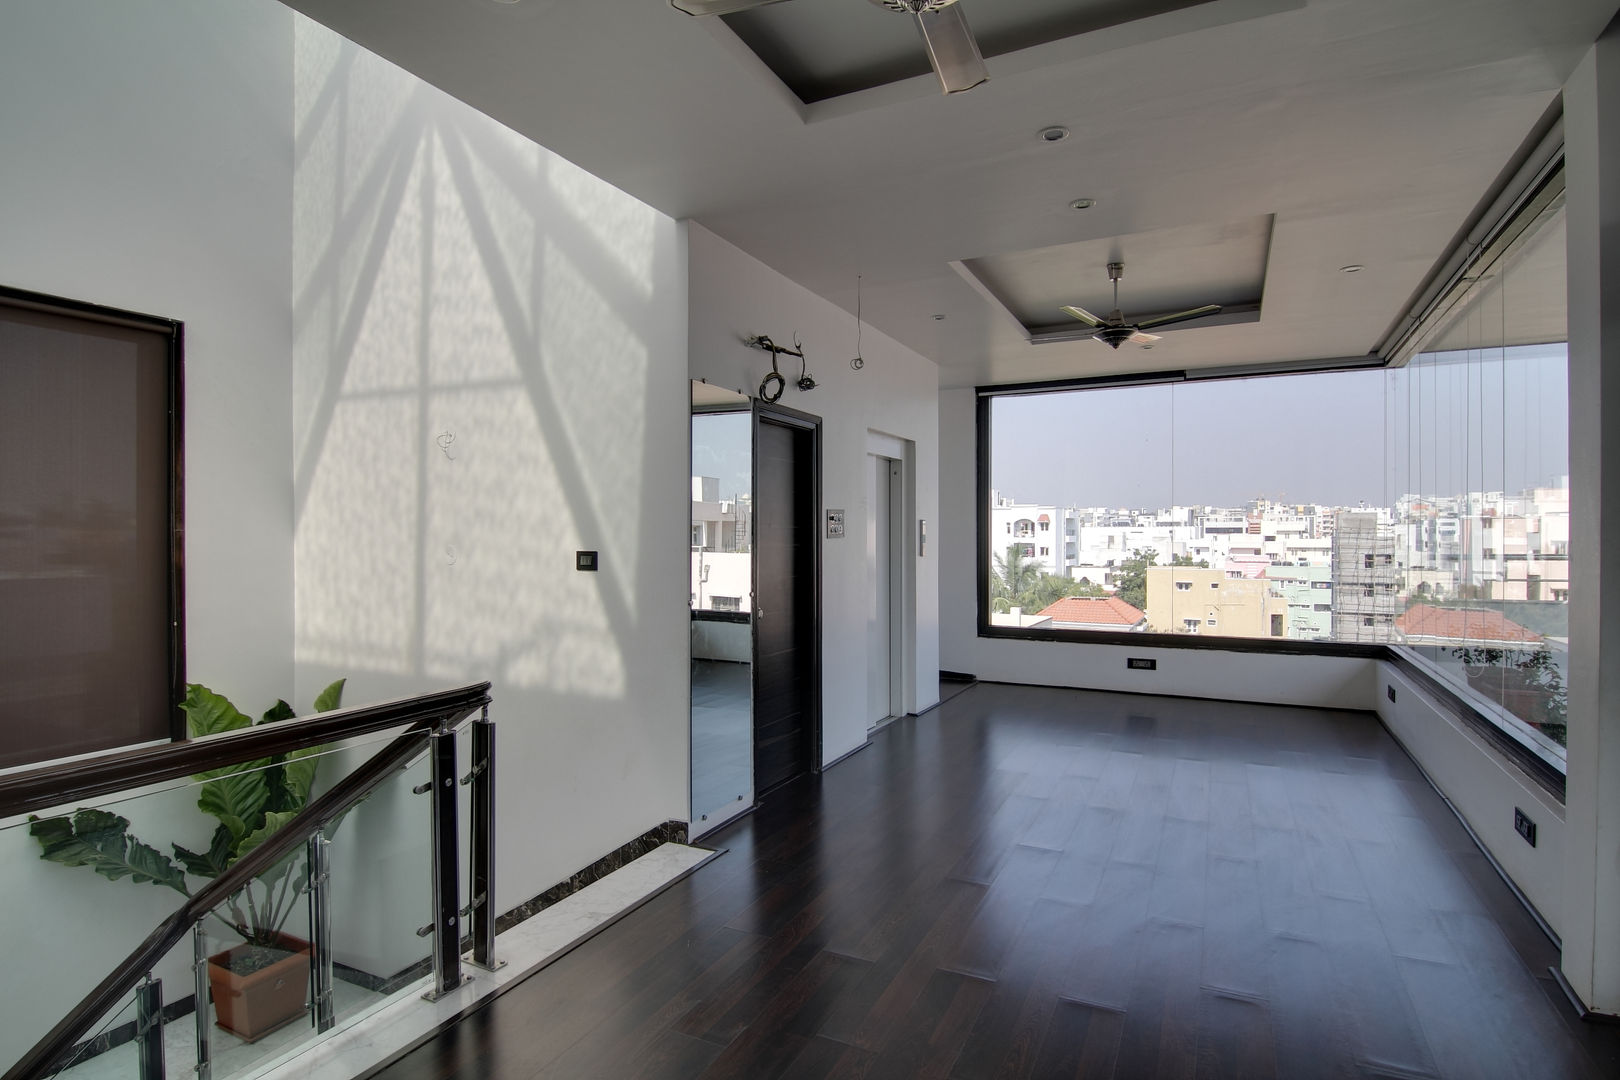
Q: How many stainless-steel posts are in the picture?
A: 5